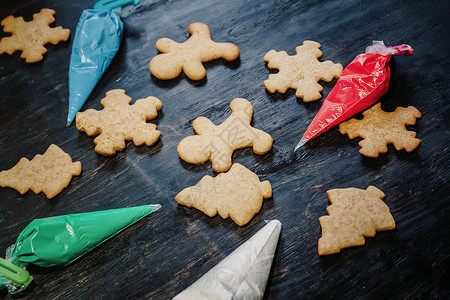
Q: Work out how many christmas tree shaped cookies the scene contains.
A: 3